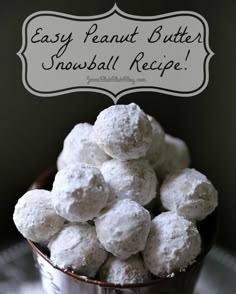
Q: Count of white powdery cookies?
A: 12